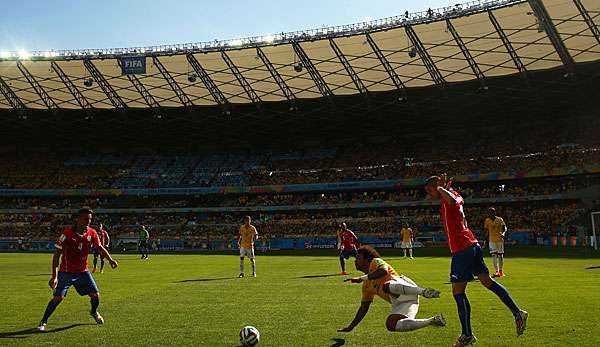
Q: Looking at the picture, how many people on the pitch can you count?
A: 9